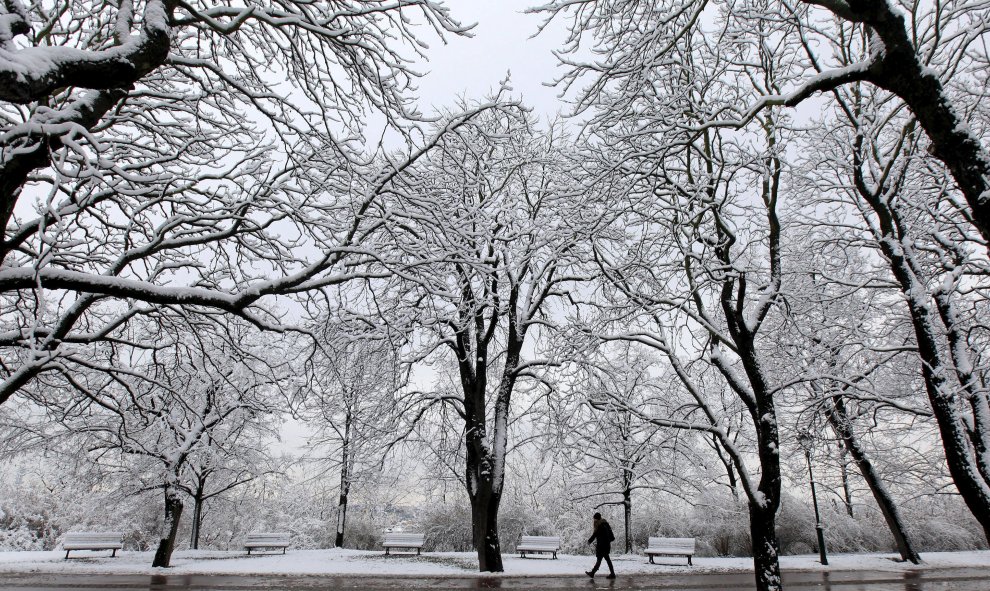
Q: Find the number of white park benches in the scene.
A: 5